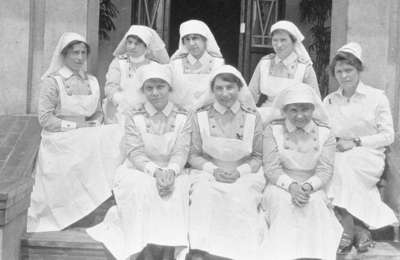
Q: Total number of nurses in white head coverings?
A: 8